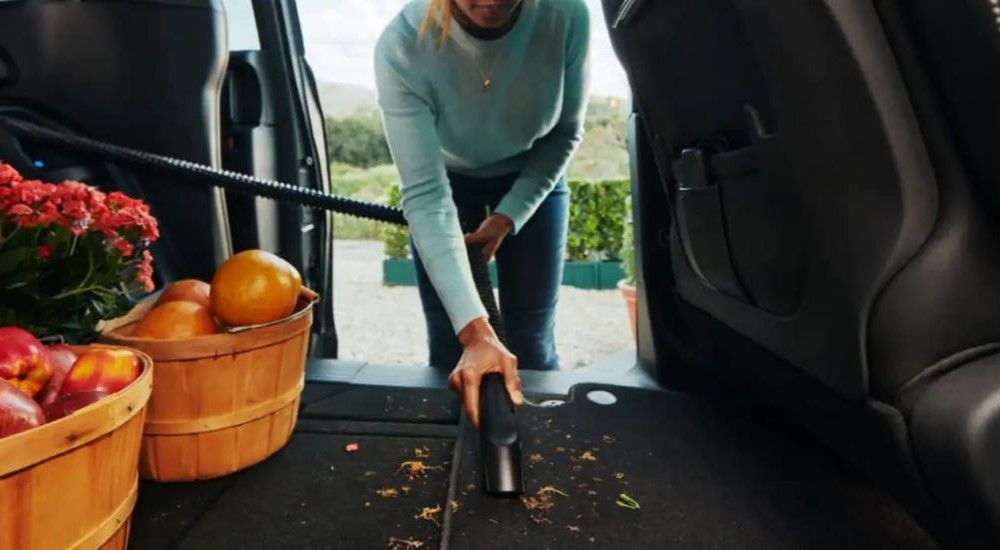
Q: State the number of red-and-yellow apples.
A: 2